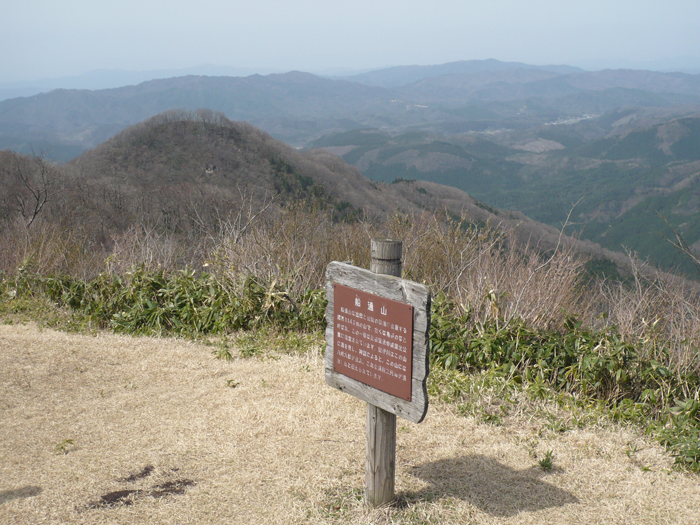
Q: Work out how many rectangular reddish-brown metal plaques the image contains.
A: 1